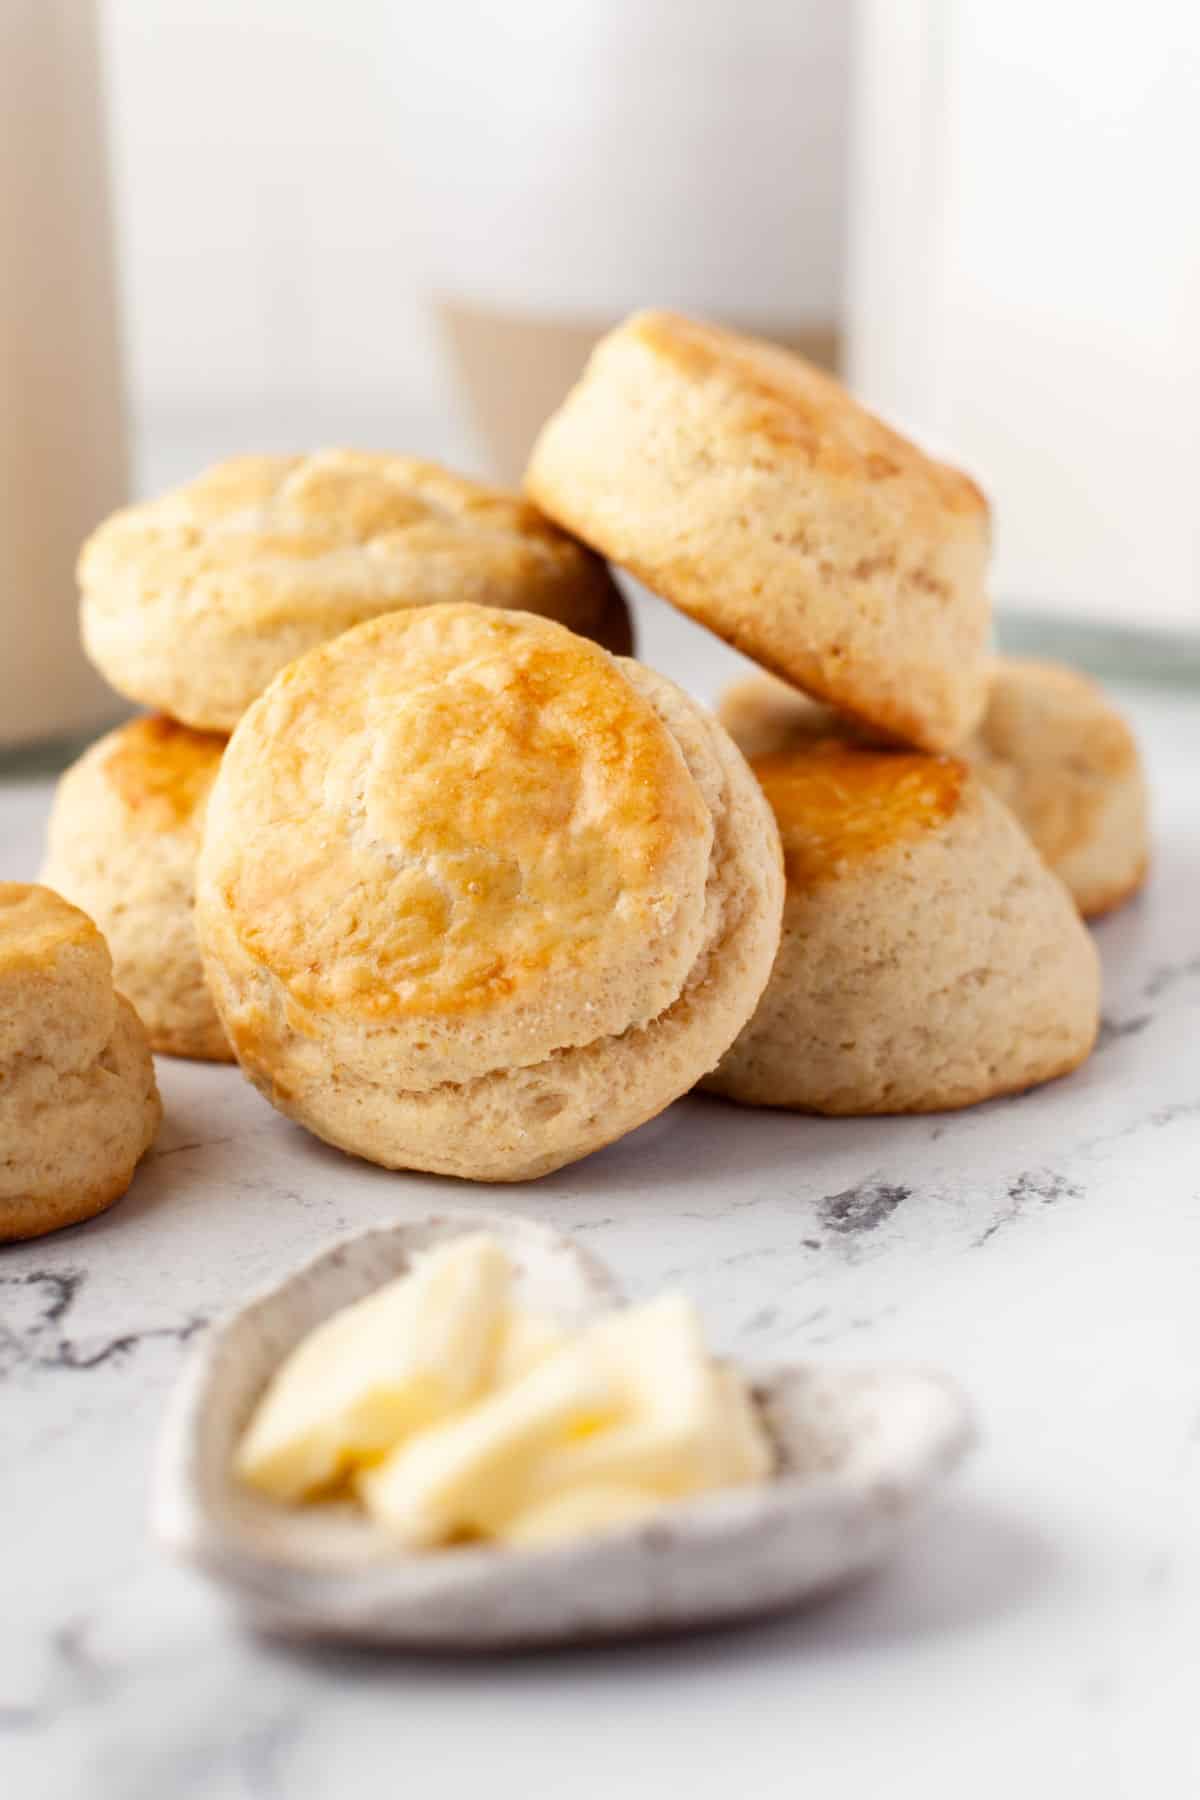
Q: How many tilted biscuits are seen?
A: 2